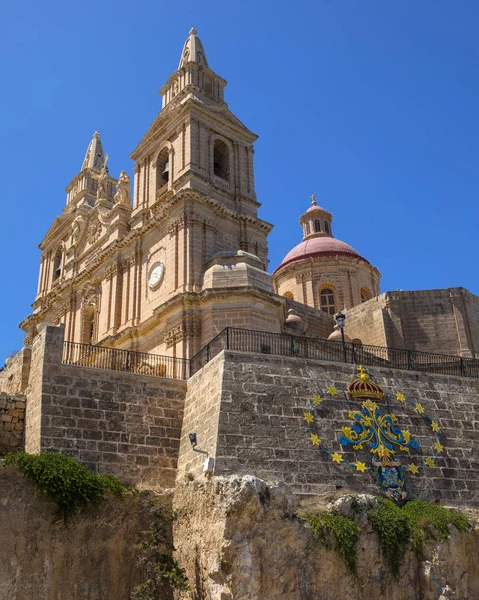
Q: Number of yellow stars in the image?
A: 12